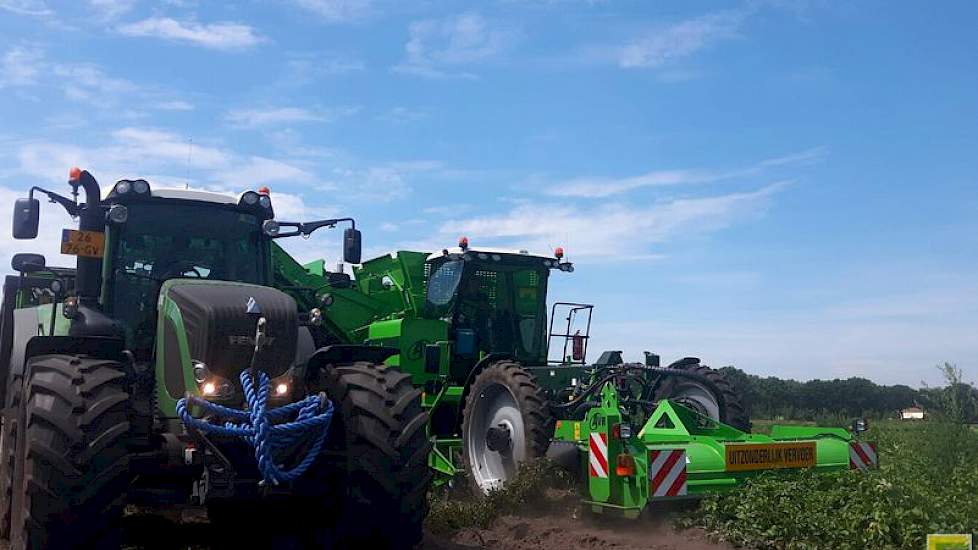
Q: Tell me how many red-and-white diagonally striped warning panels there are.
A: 3